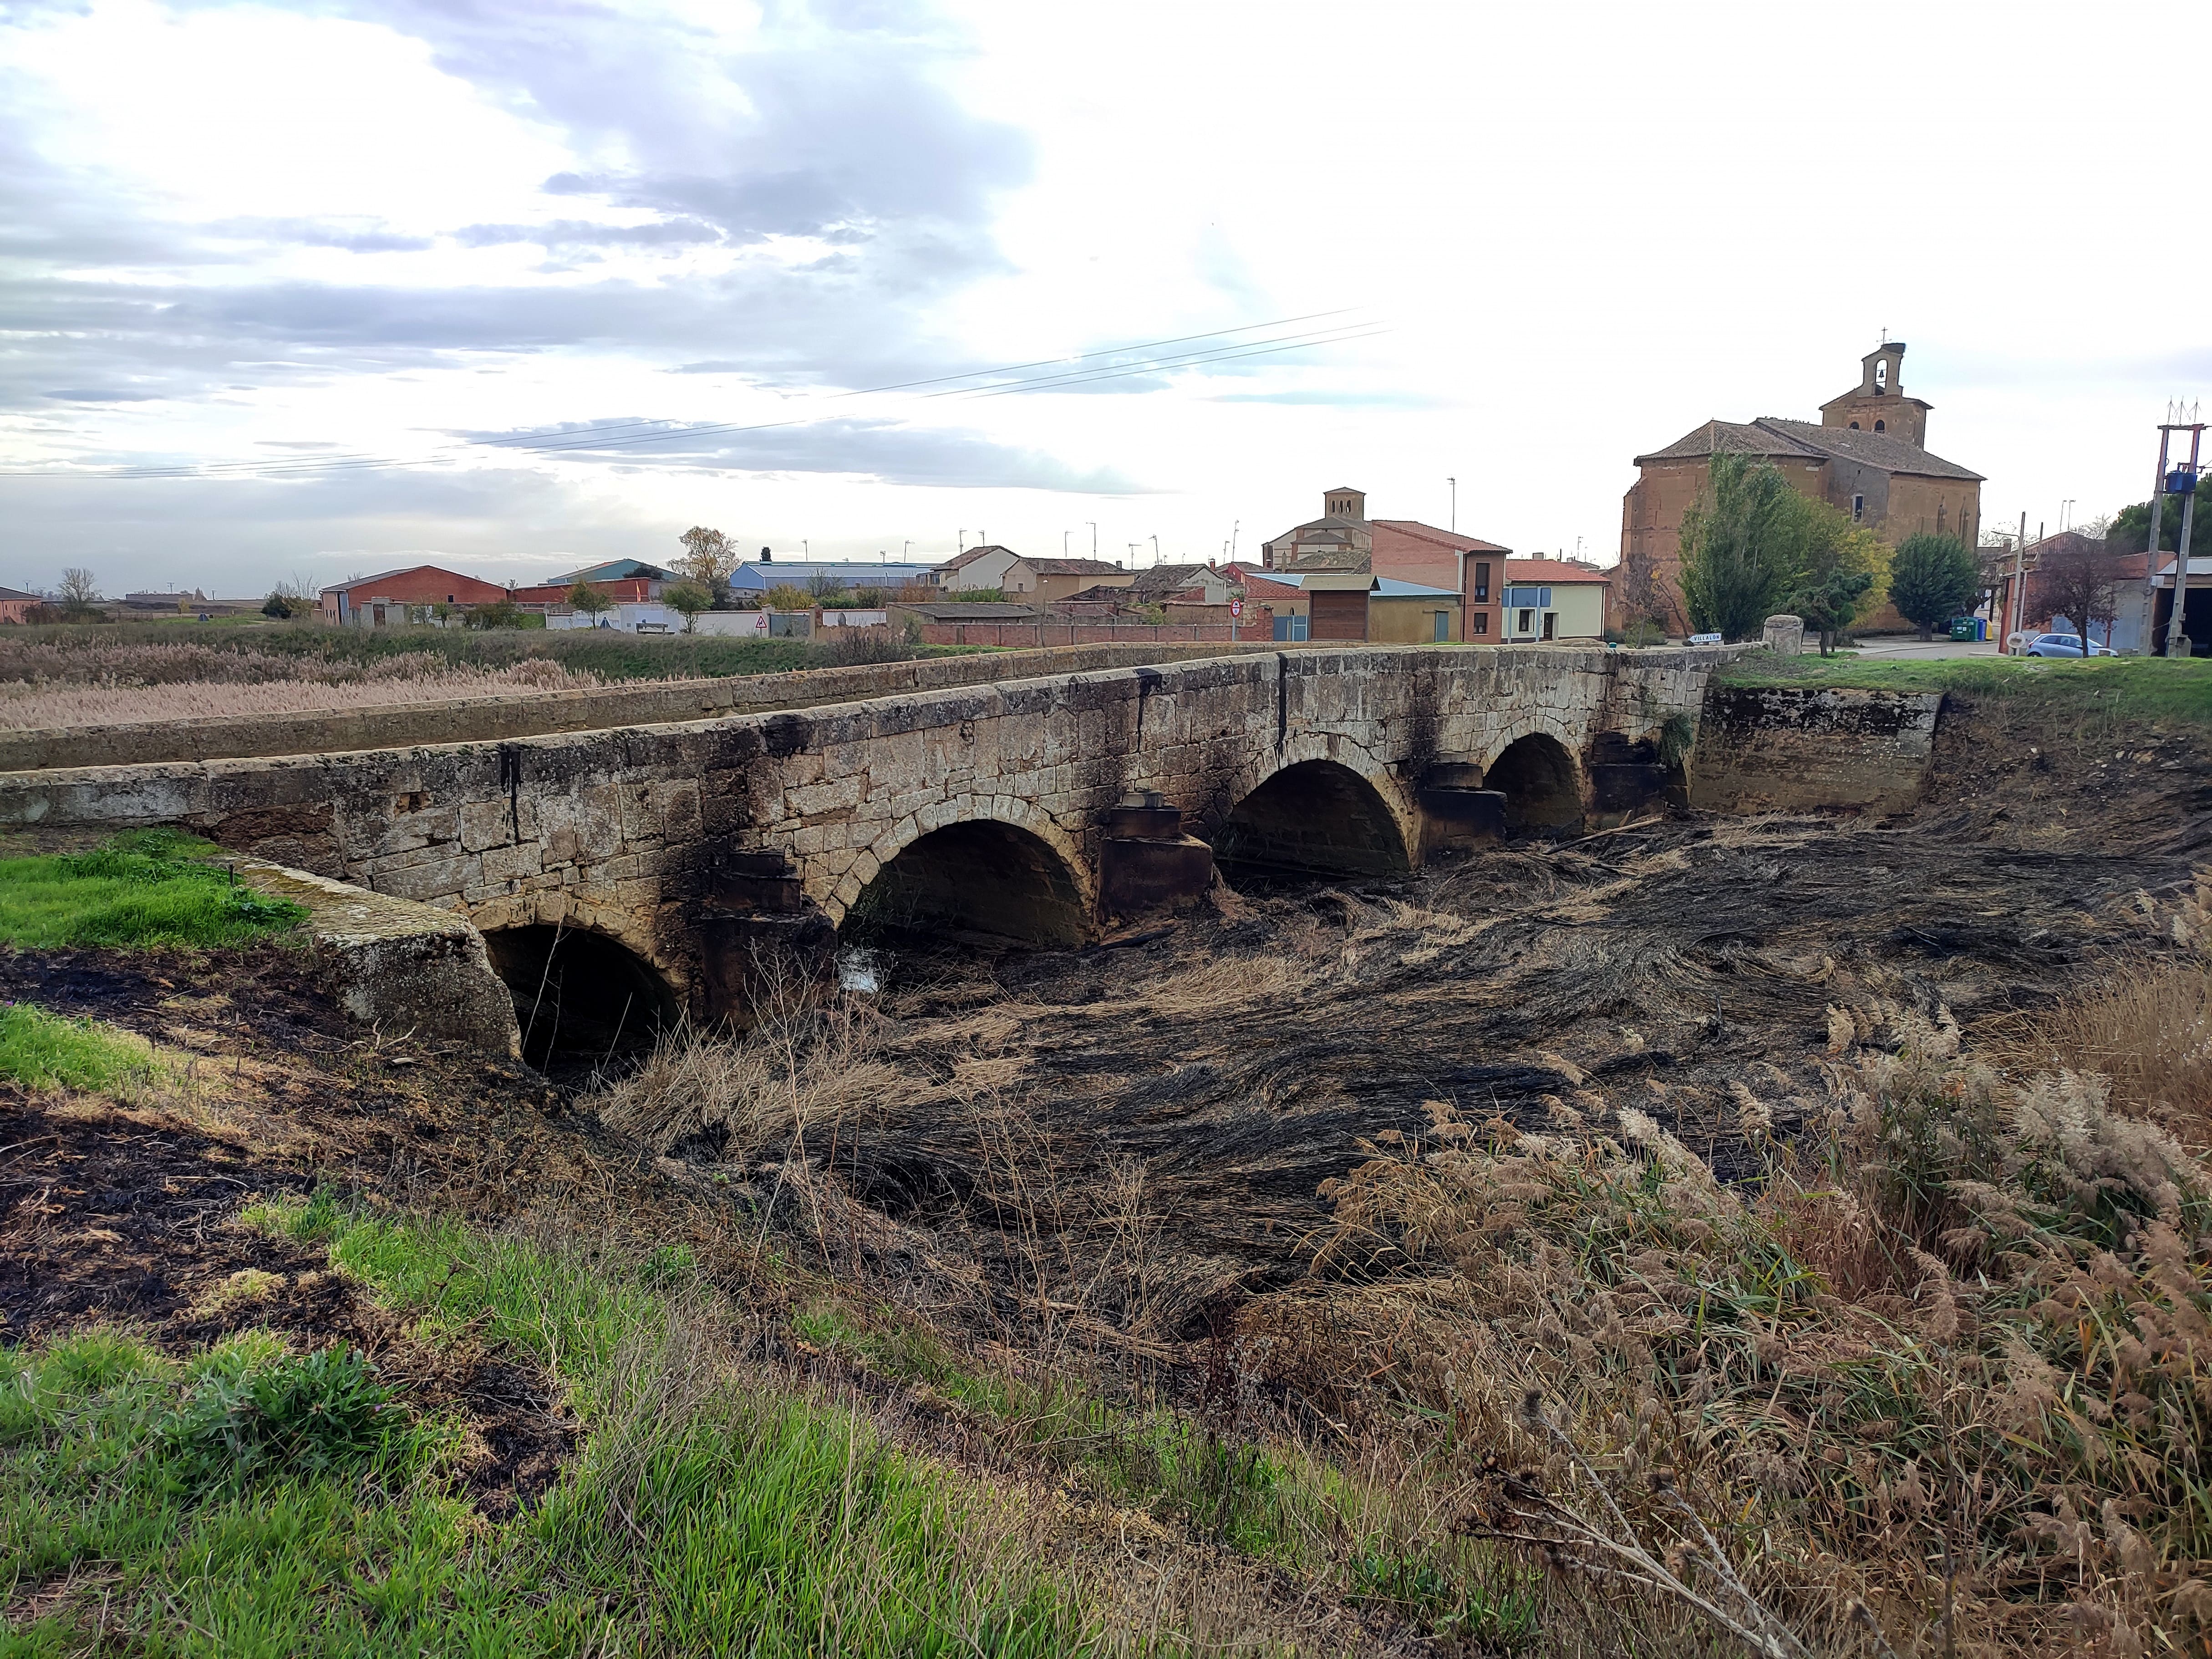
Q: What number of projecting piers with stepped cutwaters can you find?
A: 4